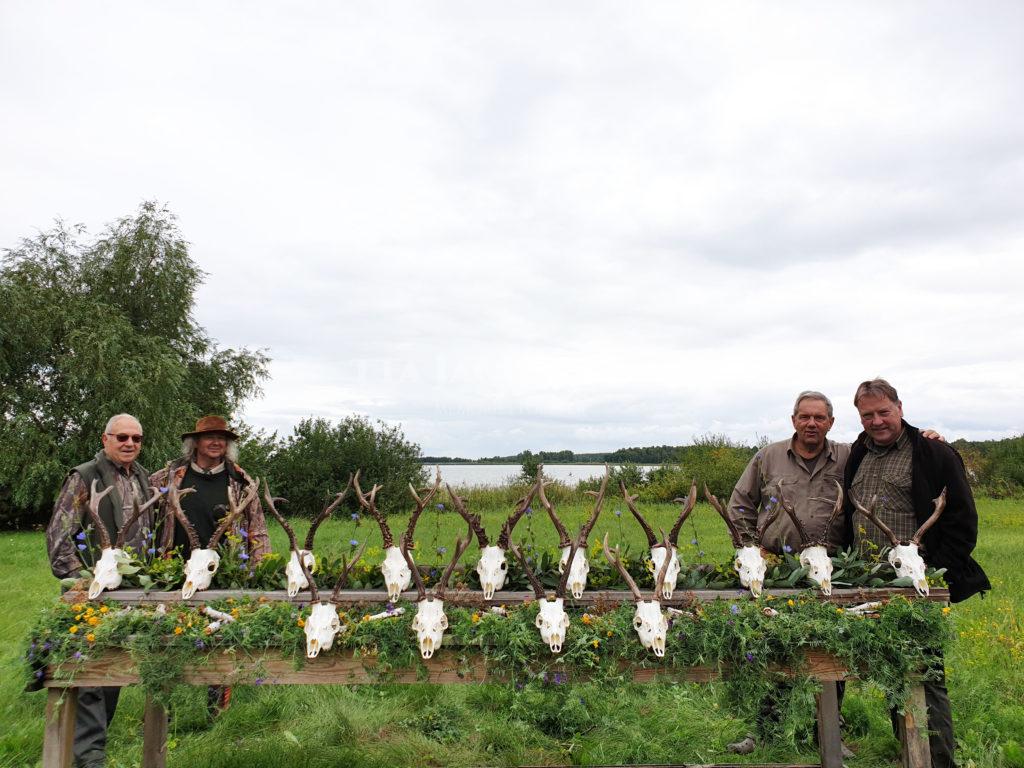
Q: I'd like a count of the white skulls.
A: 14